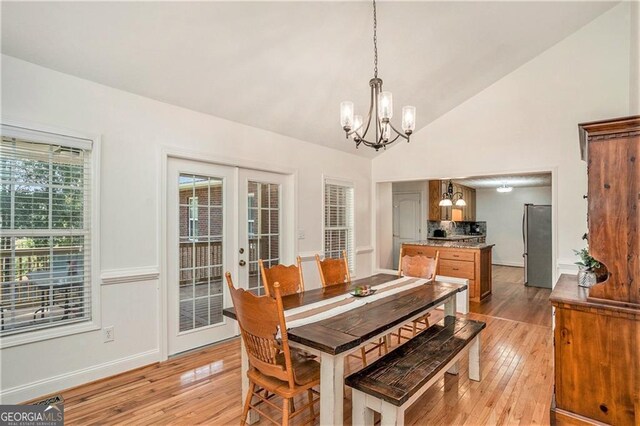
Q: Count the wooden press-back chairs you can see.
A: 4